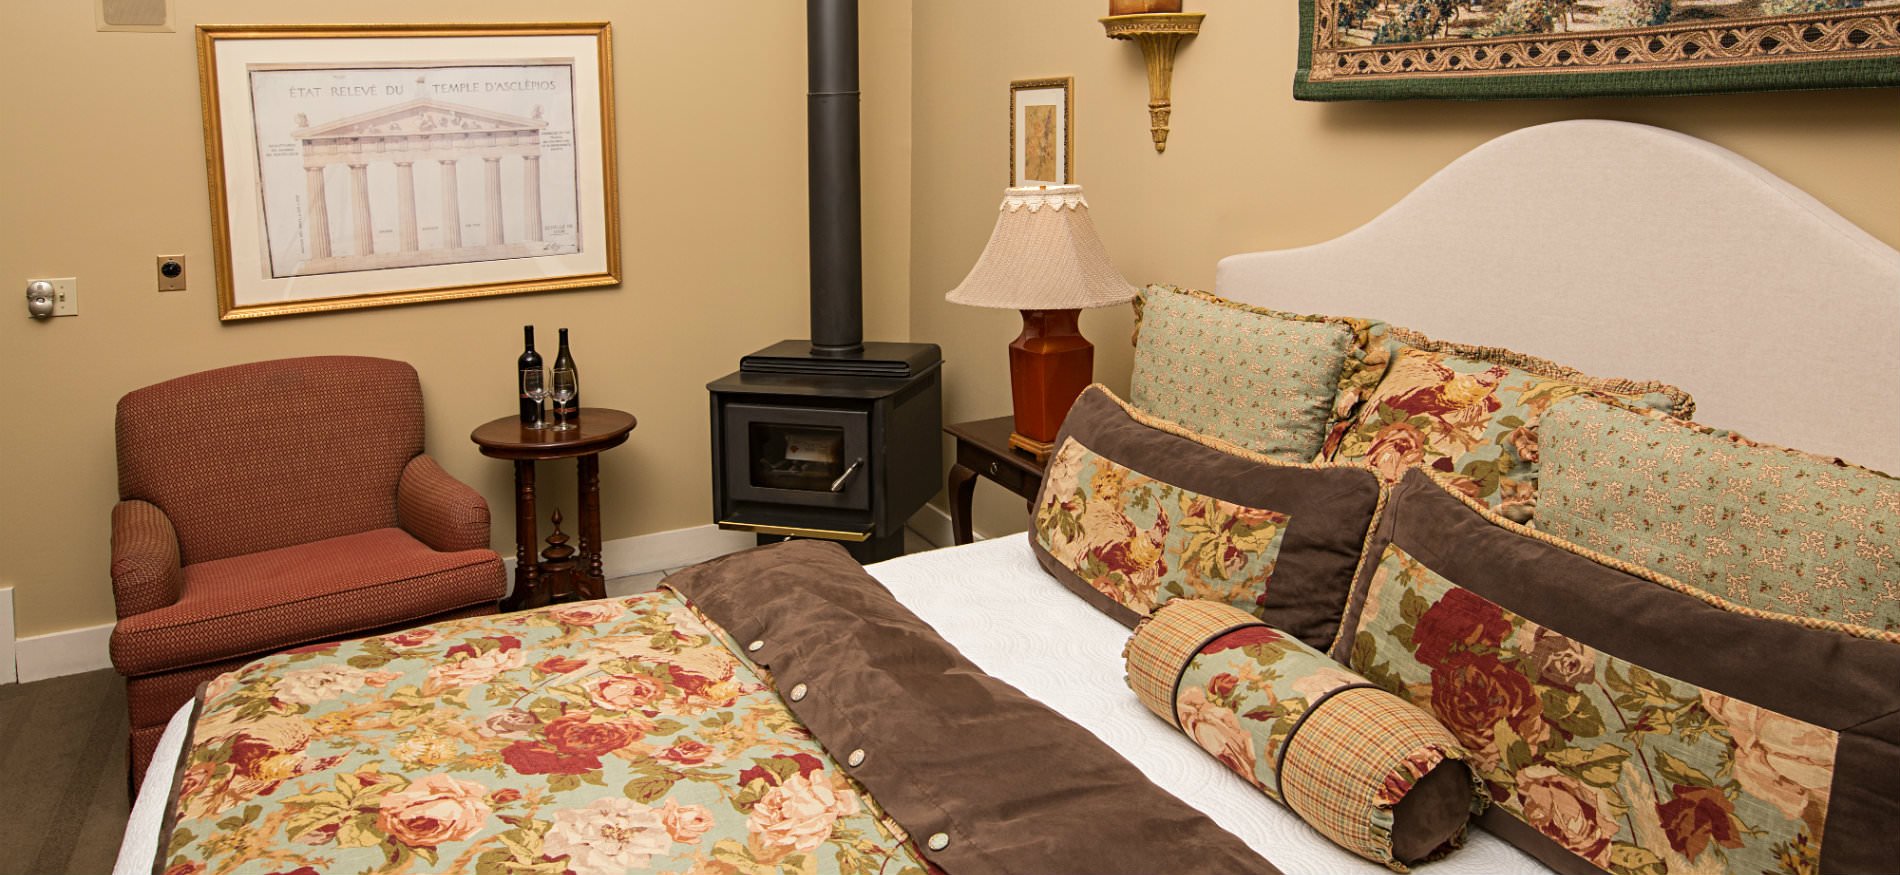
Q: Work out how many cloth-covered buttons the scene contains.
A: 4